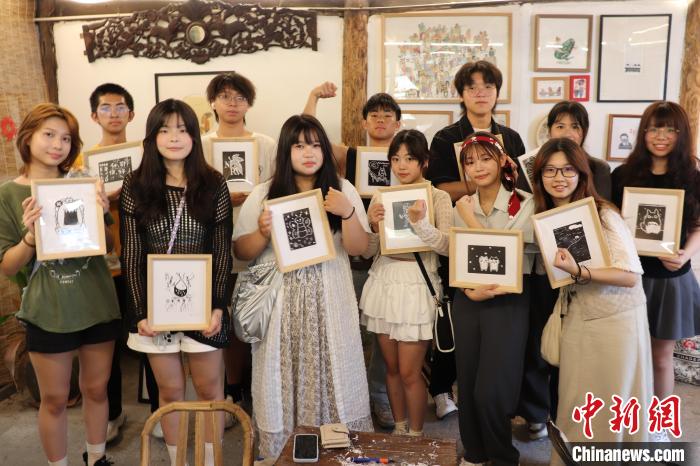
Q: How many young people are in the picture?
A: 12